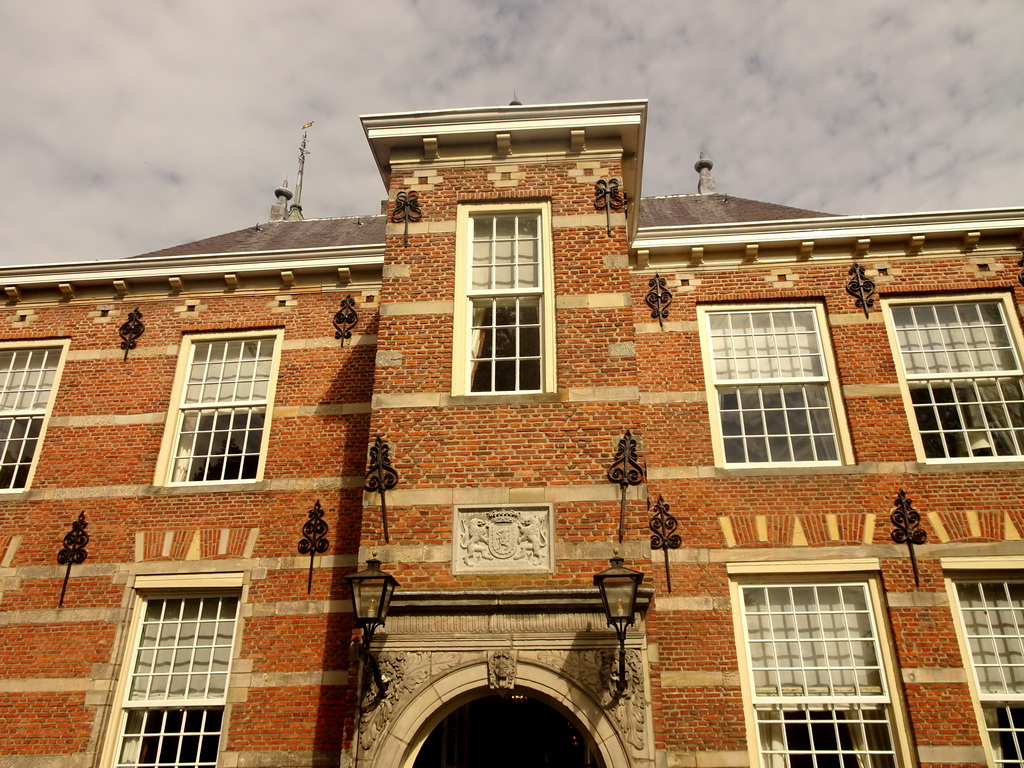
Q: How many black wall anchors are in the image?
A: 13